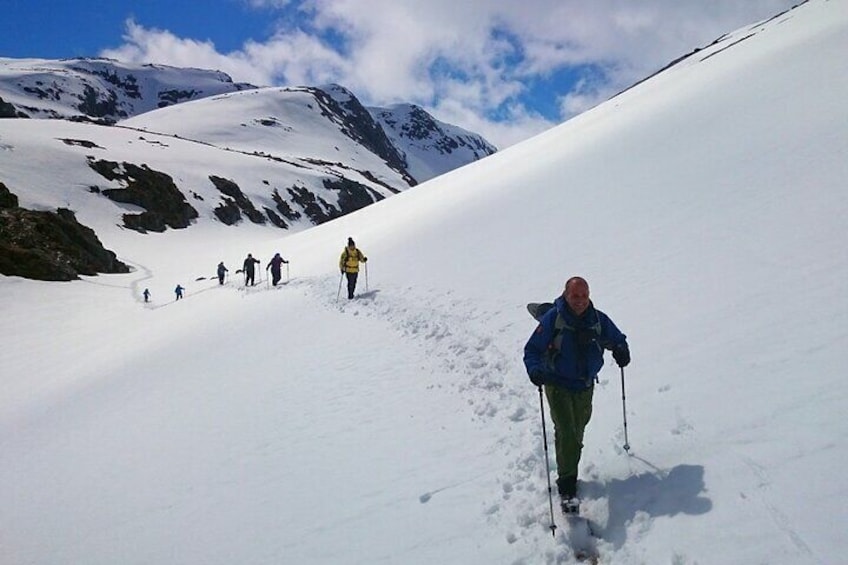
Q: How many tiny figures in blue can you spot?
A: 2